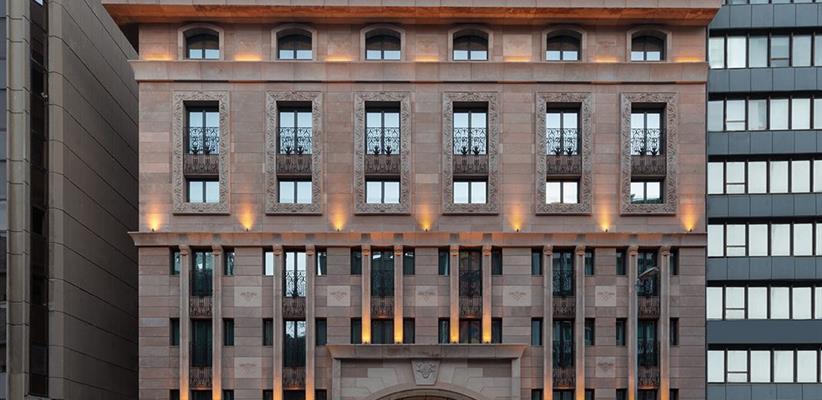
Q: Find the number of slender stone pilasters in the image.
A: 12